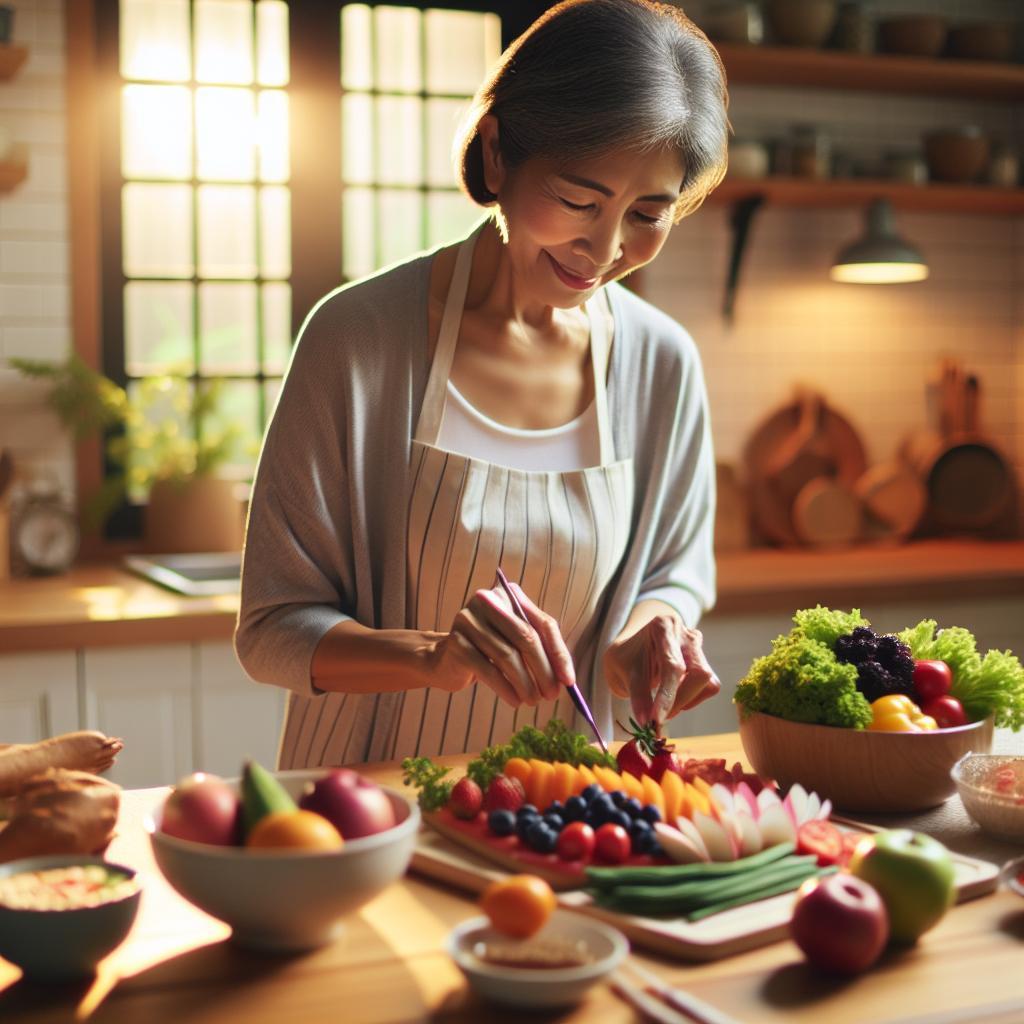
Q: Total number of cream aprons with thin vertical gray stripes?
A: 1